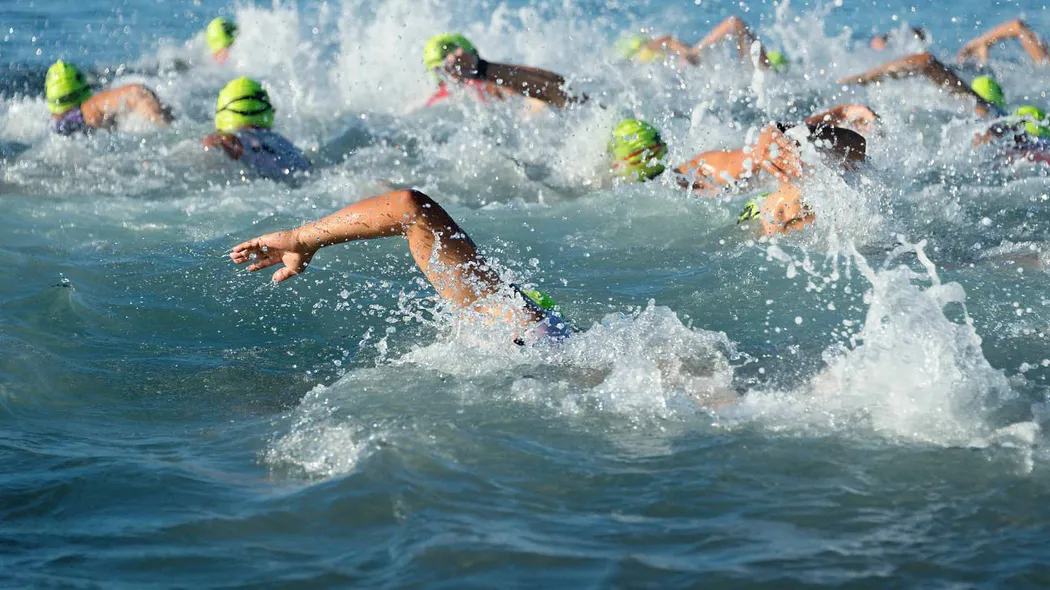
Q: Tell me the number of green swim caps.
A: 11